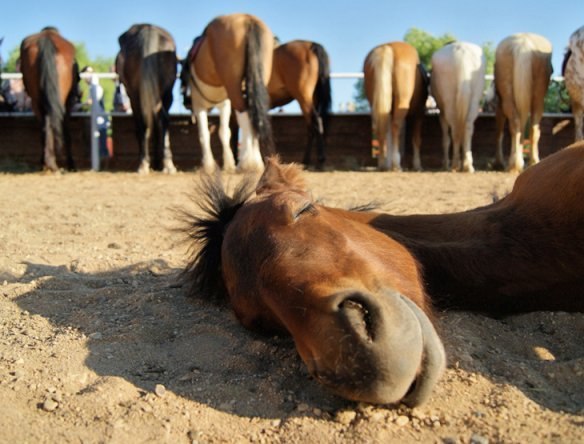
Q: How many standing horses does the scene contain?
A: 8